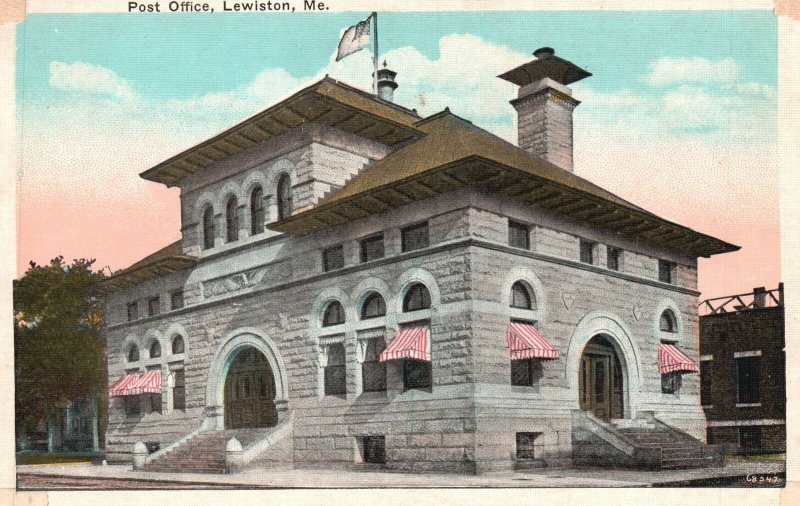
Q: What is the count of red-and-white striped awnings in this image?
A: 5